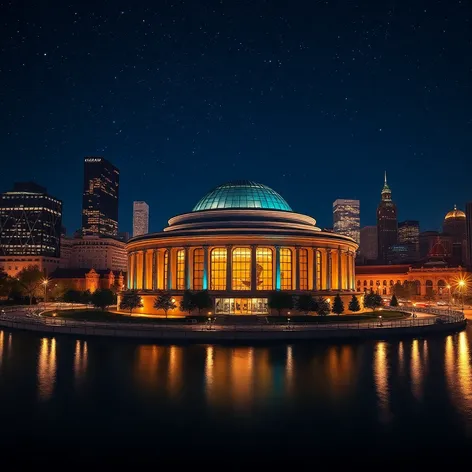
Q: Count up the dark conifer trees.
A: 3